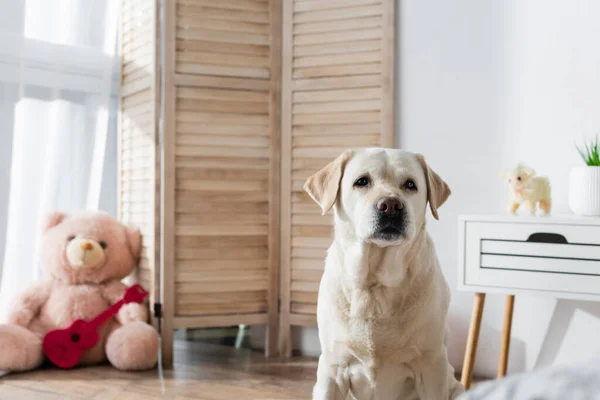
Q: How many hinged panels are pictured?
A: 3